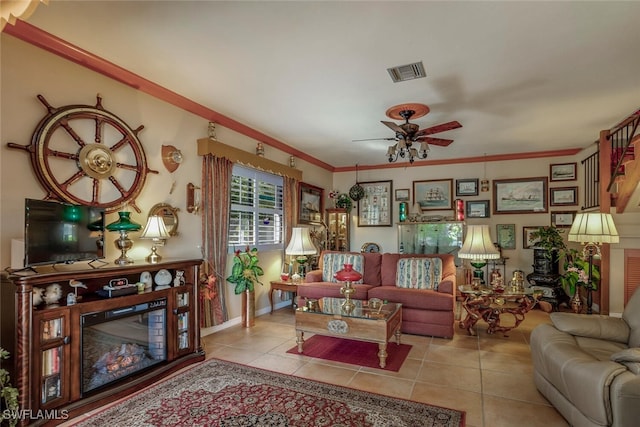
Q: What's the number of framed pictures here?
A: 12